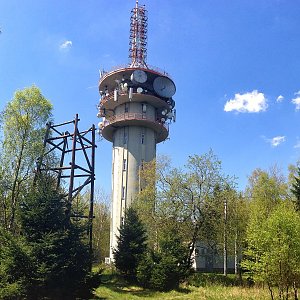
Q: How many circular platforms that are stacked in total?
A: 3